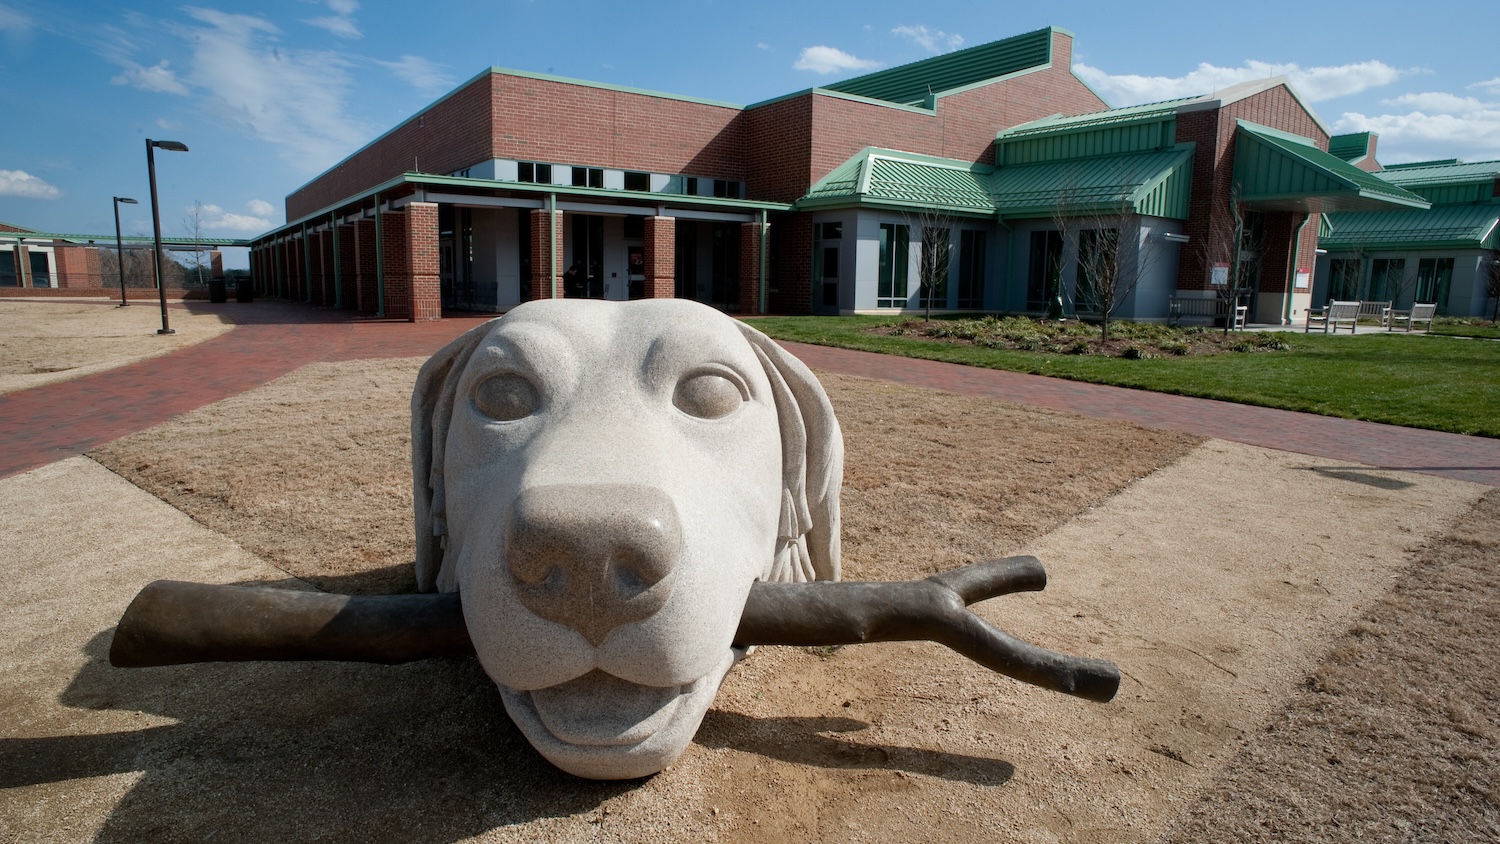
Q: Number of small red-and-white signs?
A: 2